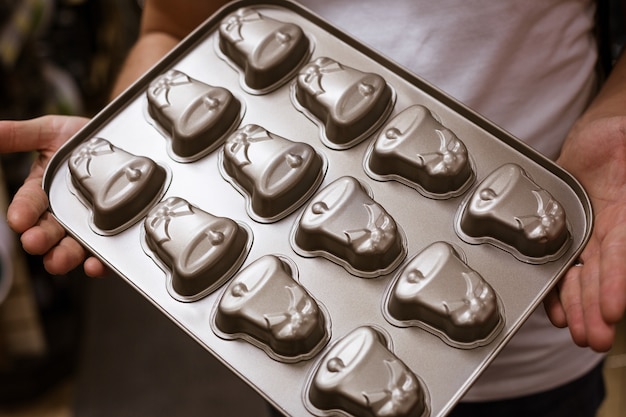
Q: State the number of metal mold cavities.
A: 12